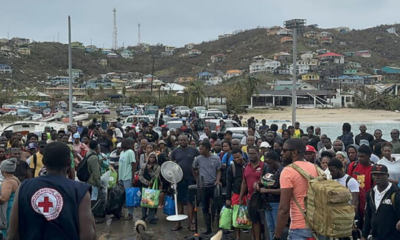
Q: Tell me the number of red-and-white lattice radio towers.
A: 2